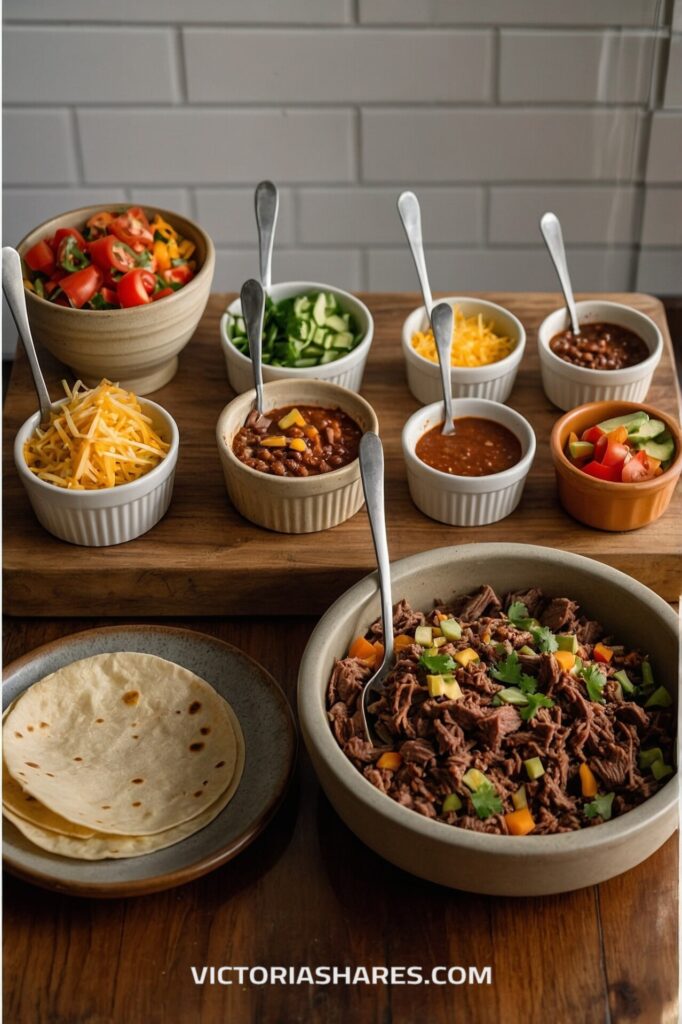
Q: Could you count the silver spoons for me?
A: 7